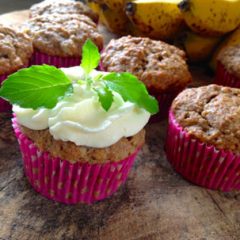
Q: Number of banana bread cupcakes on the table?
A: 7